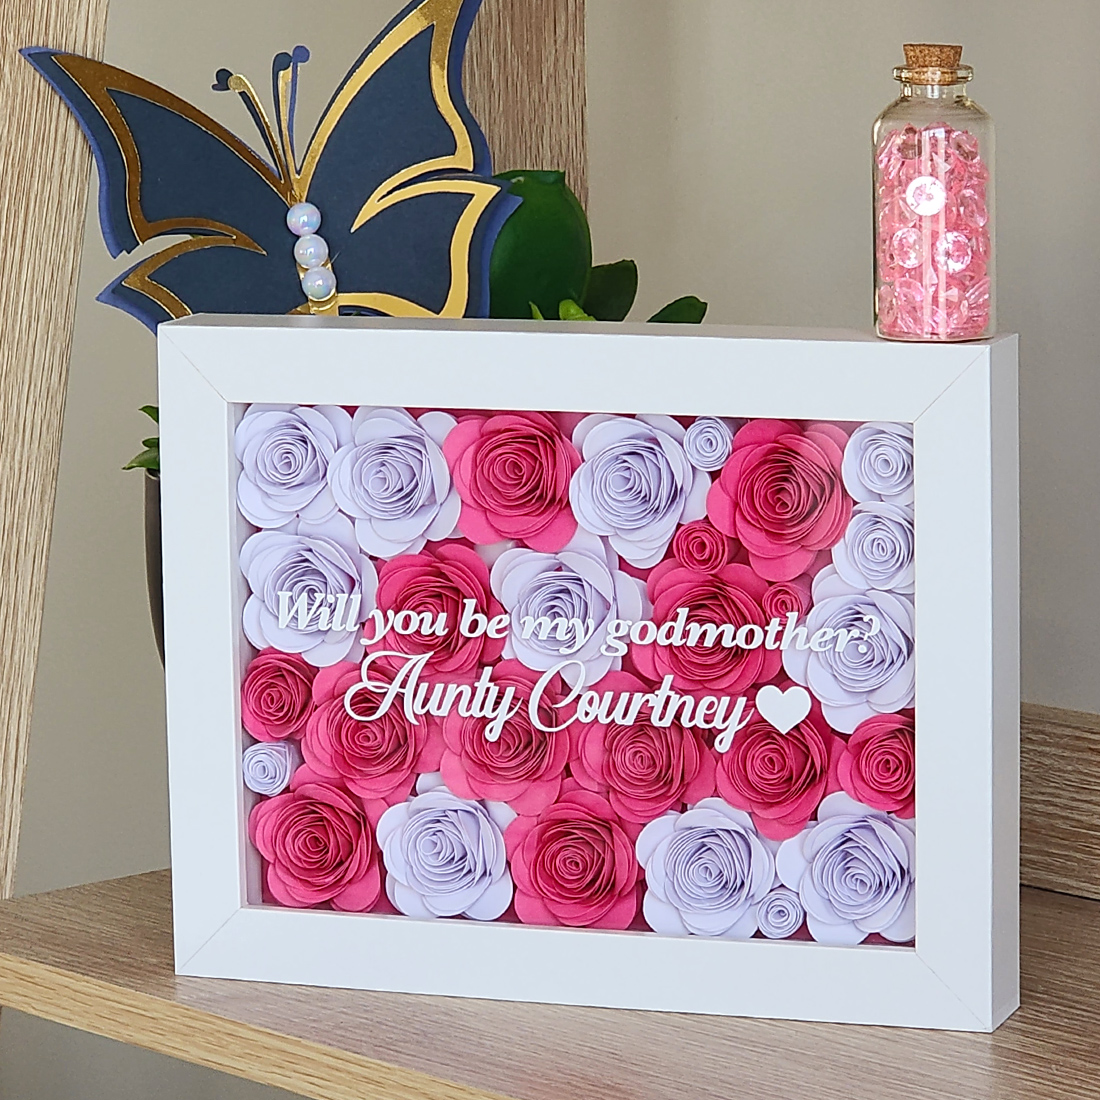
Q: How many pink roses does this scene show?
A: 14